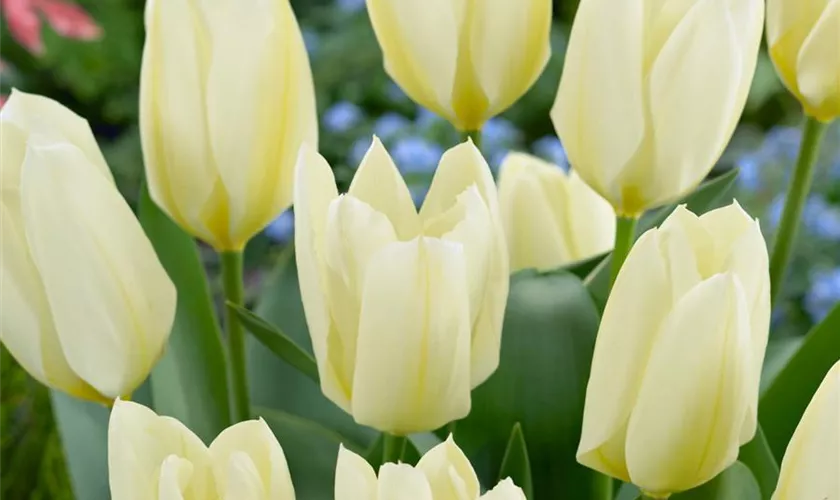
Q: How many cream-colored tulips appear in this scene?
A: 11